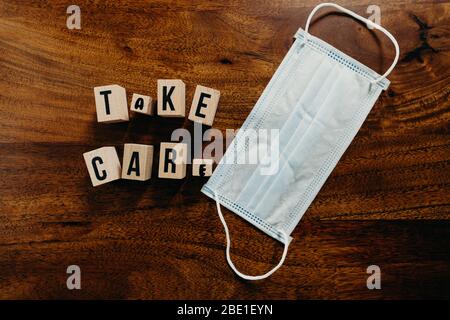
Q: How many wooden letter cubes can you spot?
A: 8